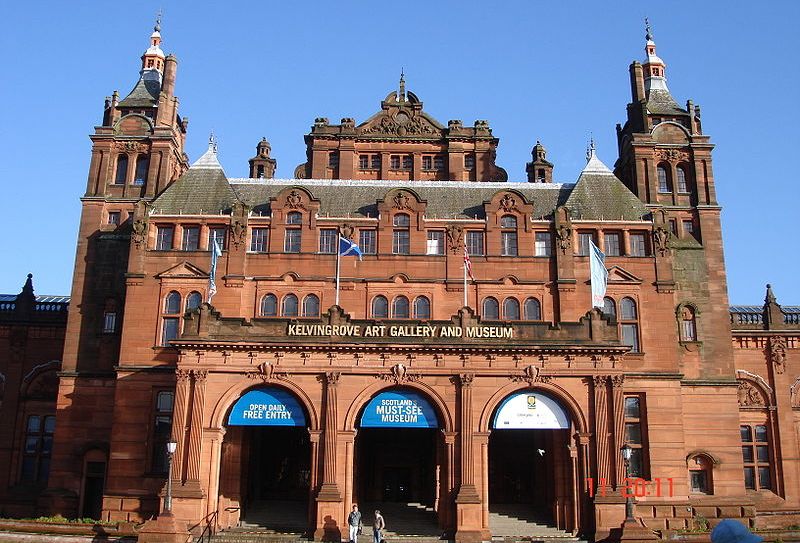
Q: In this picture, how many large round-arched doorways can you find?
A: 3